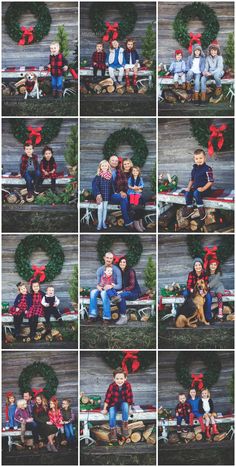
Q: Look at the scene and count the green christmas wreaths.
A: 12